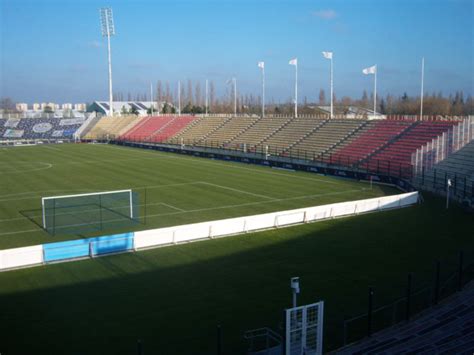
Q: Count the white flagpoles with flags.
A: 4